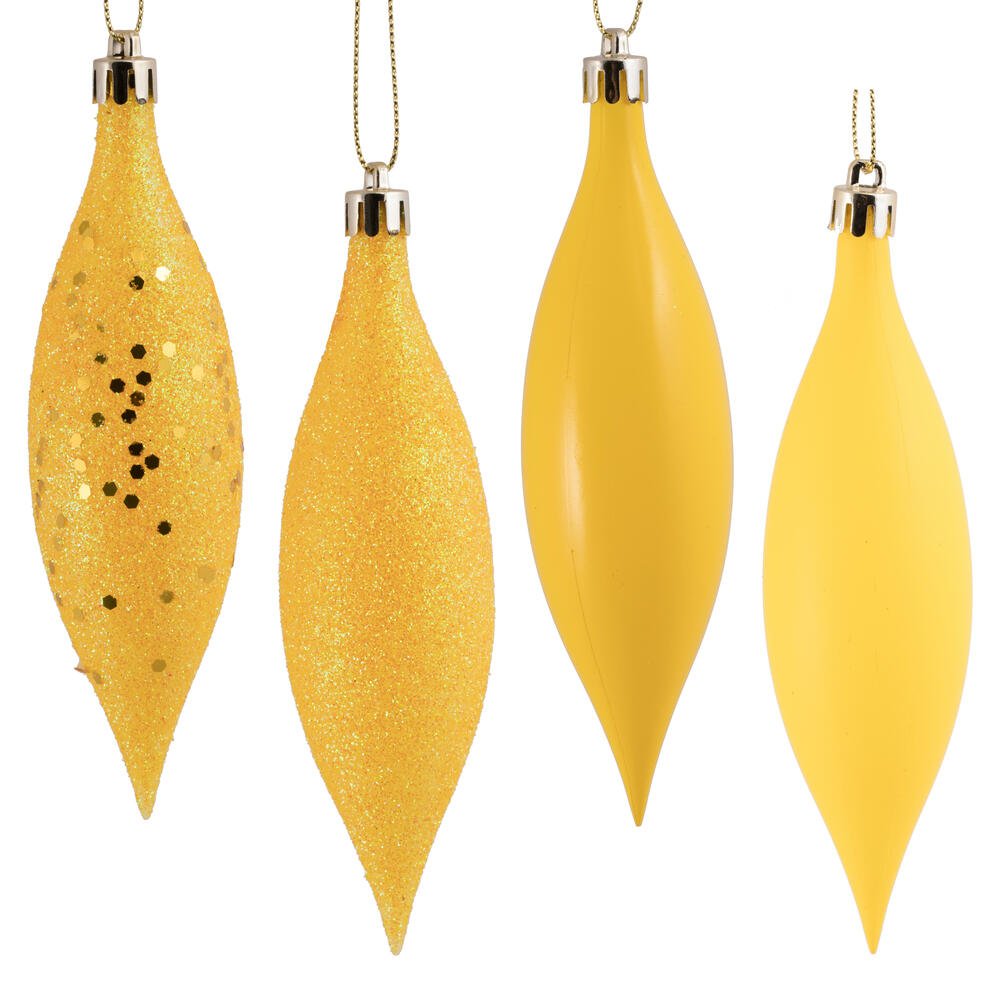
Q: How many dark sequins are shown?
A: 15